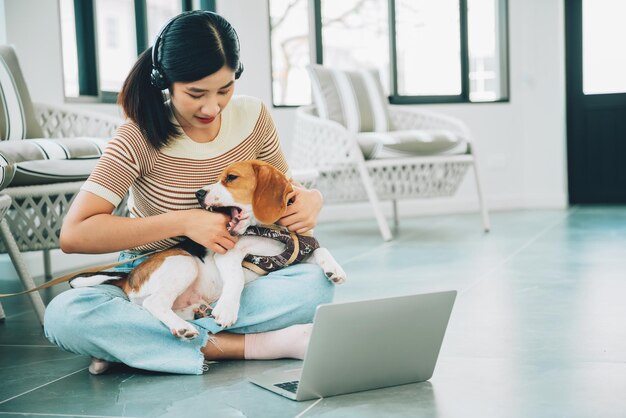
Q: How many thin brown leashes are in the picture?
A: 1